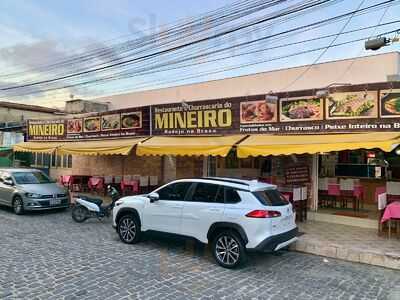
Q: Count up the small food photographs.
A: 8